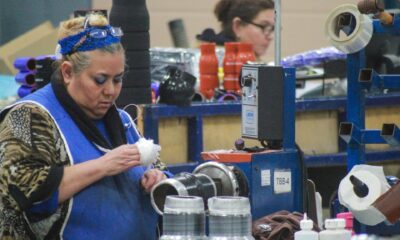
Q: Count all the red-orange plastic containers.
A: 3